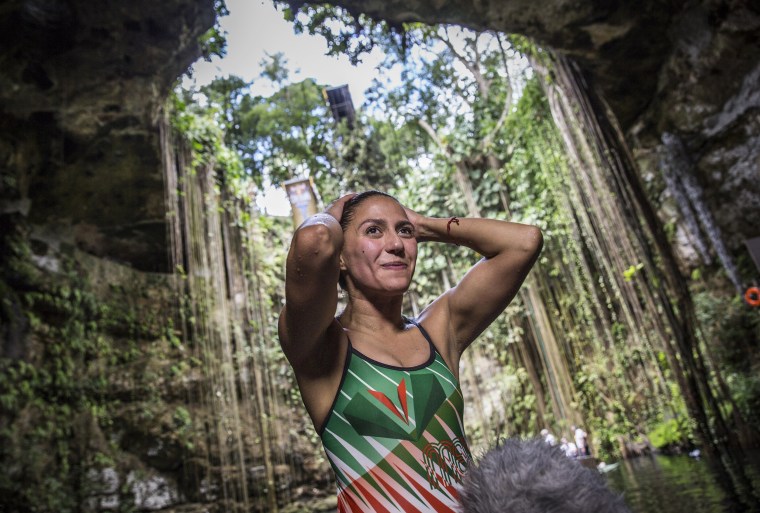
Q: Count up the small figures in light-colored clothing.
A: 3